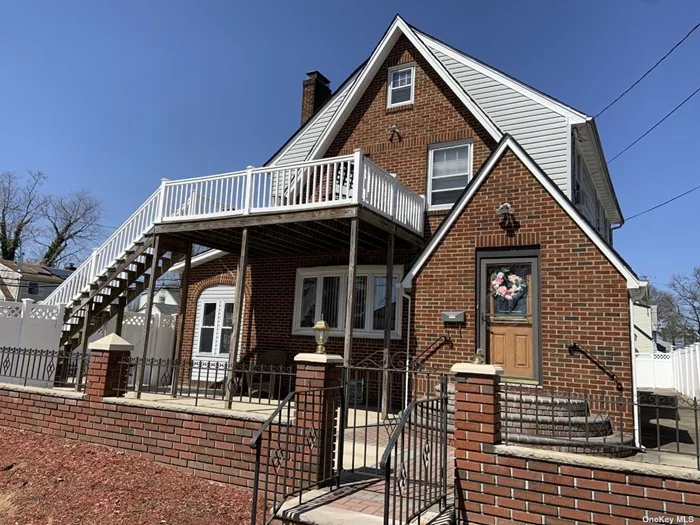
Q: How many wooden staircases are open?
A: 1